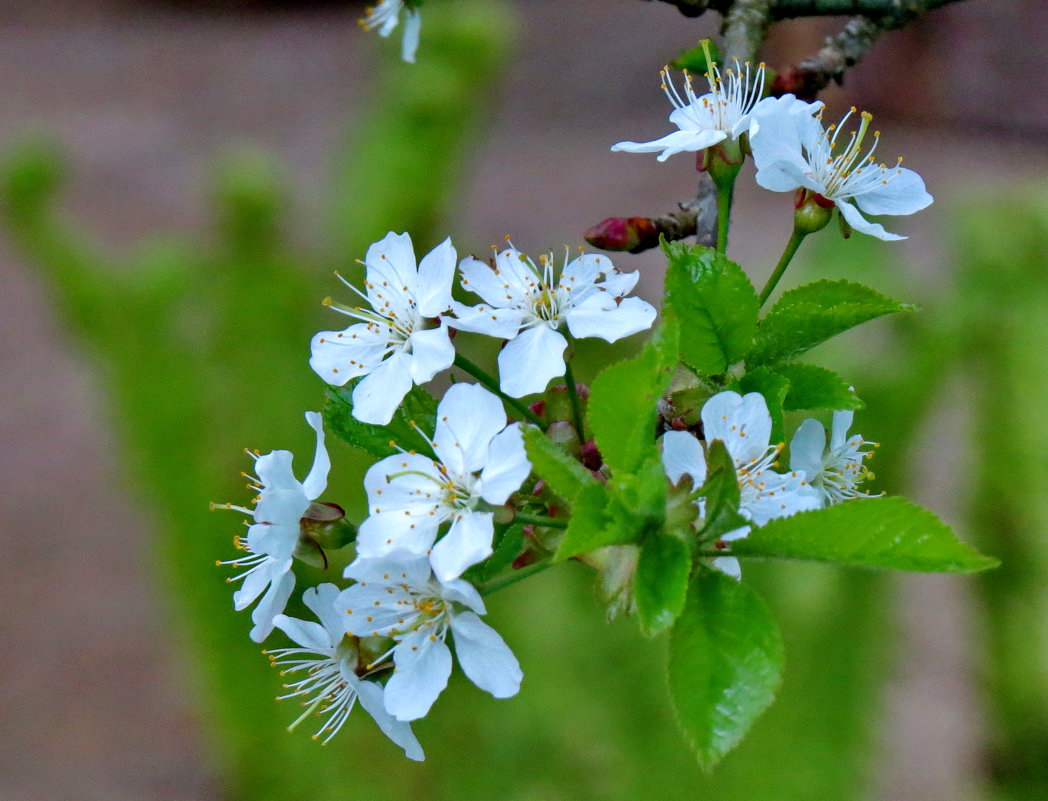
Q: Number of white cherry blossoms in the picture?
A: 11